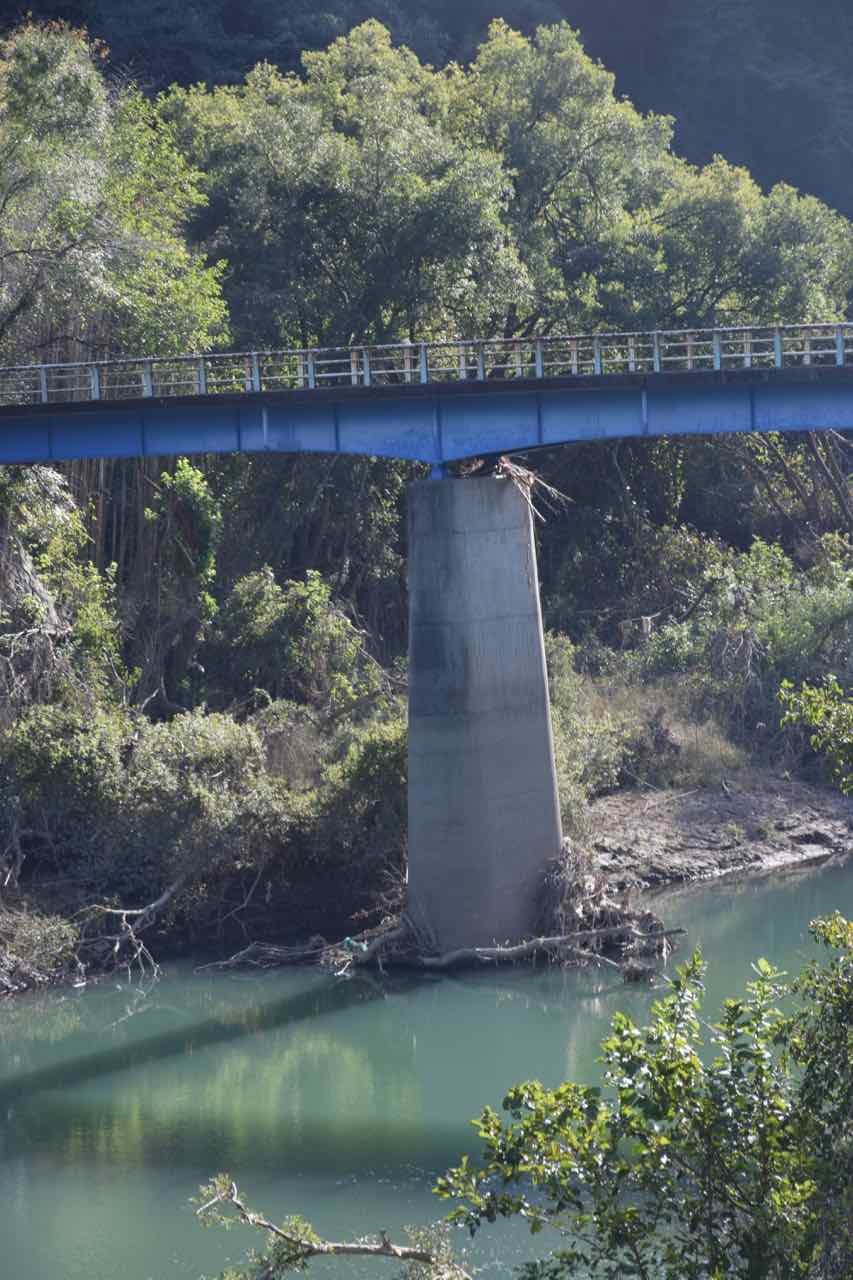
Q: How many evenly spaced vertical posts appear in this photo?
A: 15